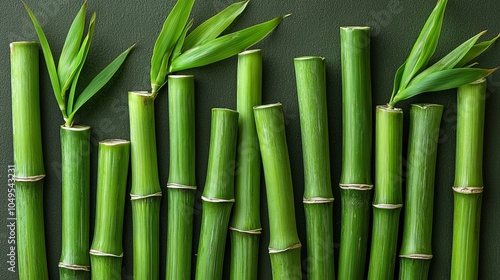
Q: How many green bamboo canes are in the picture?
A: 13